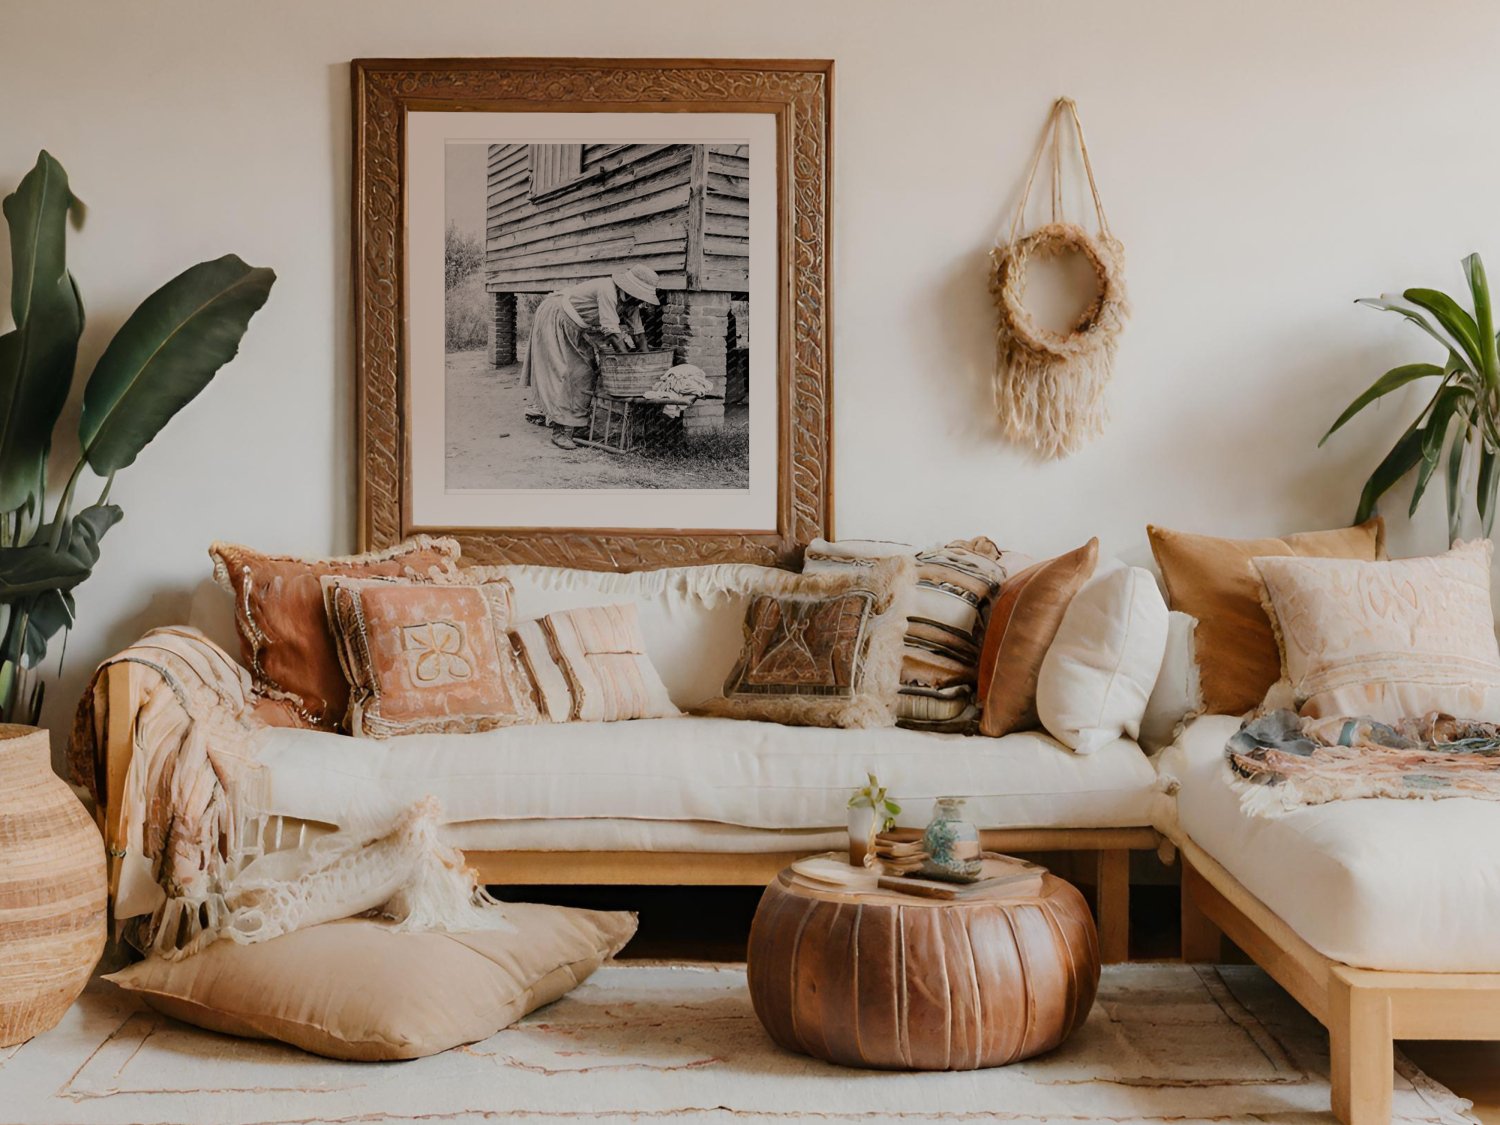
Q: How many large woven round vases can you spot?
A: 1